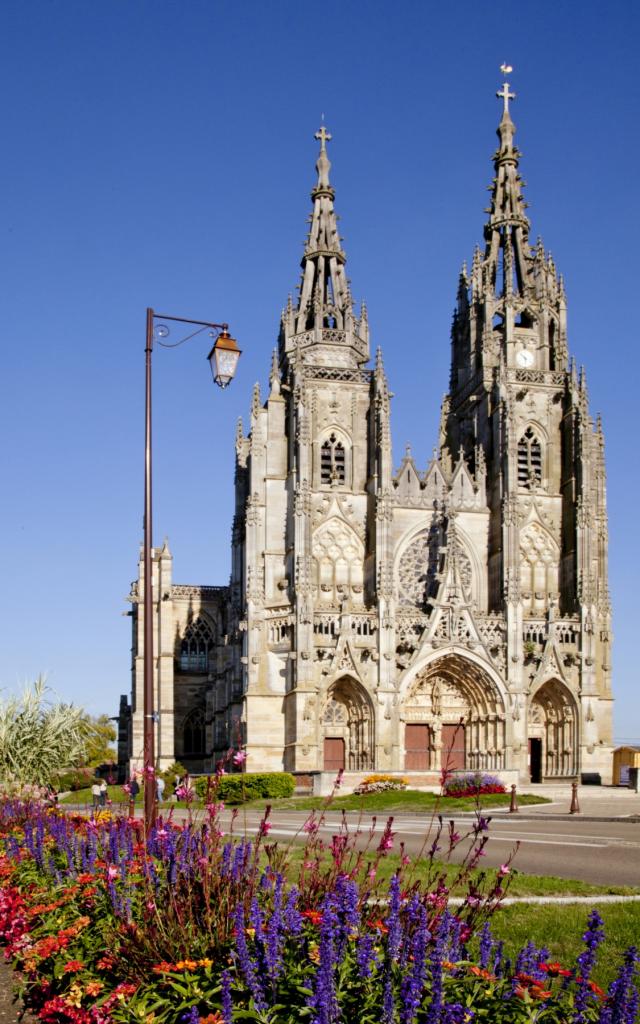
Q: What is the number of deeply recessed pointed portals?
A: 3